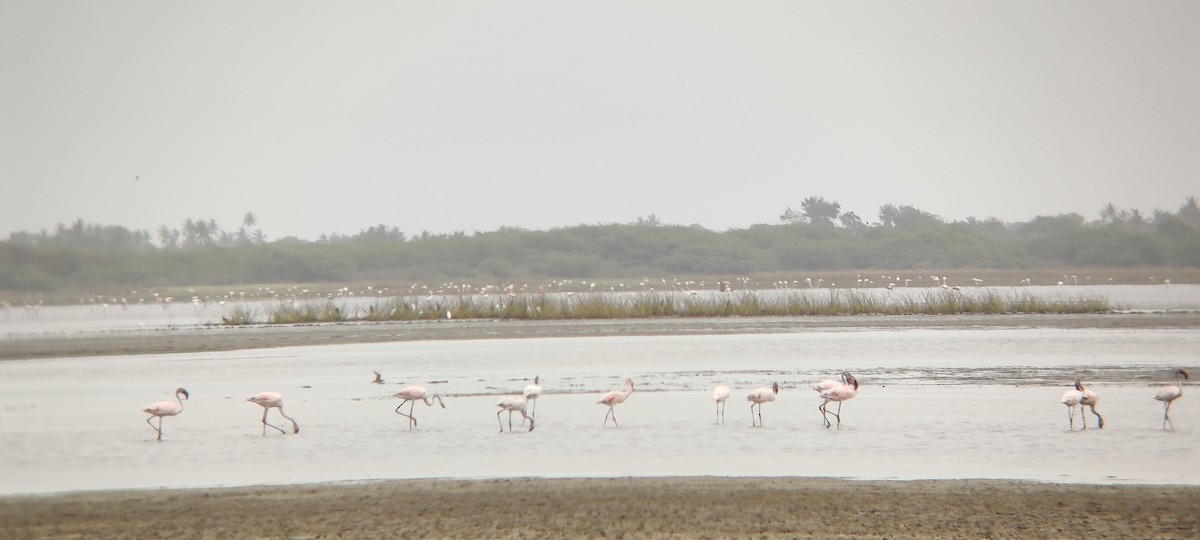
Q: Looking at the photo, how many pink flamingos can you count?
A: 13